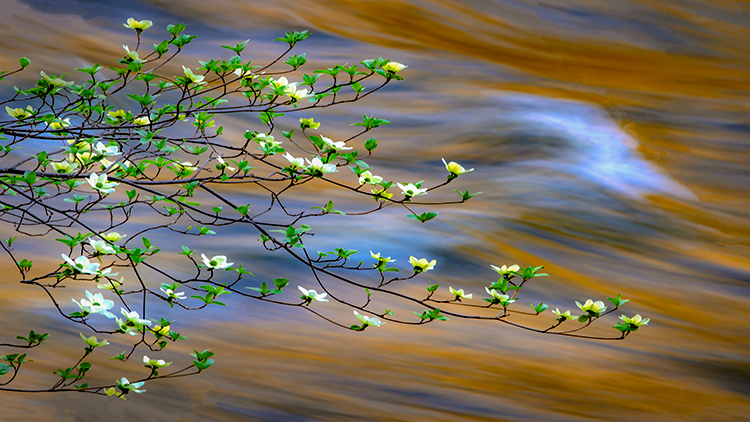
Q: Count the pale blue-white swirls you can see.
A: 1